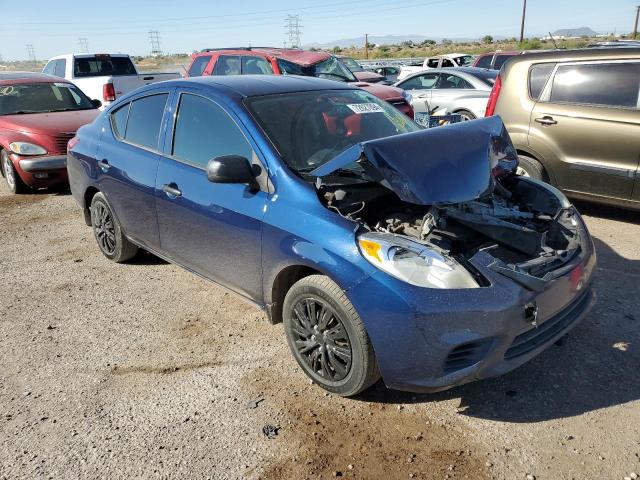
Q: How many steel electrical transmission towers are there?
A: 4